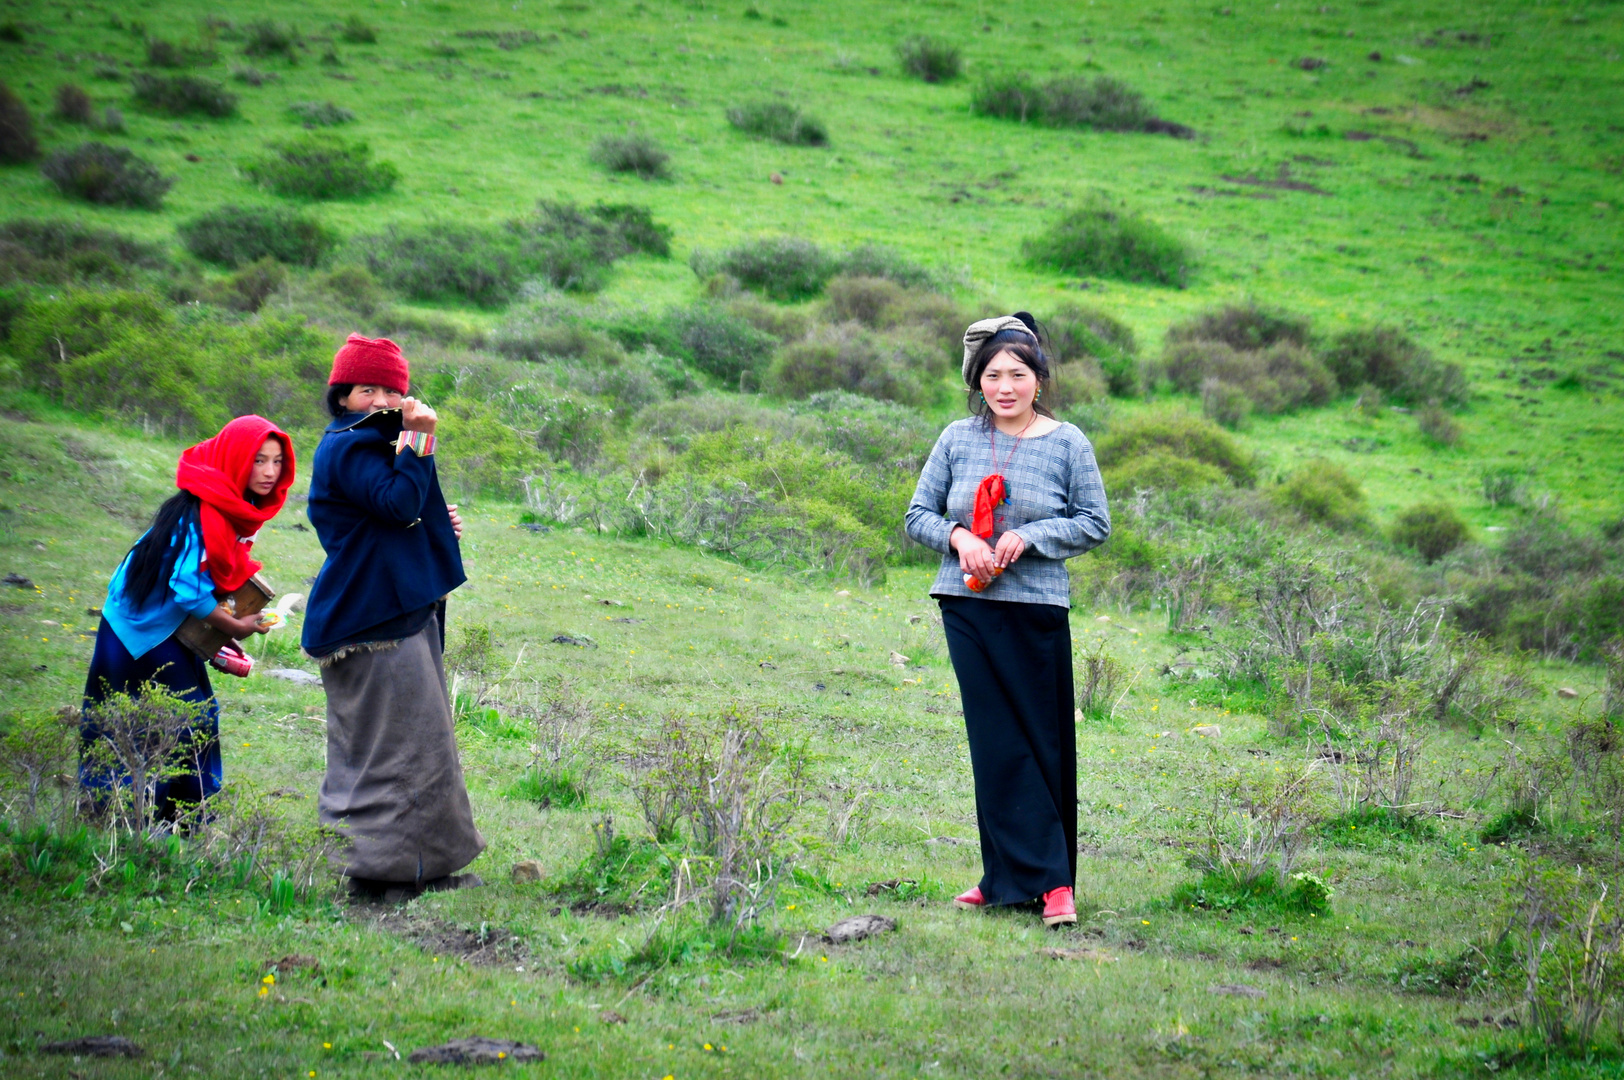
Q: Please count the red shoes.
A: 2